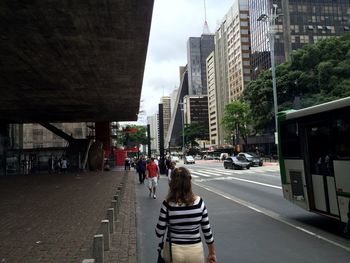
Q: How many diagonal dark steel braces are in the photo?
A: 1